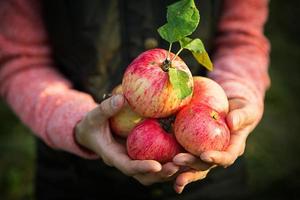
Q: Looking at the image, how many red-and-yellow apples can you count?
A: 5